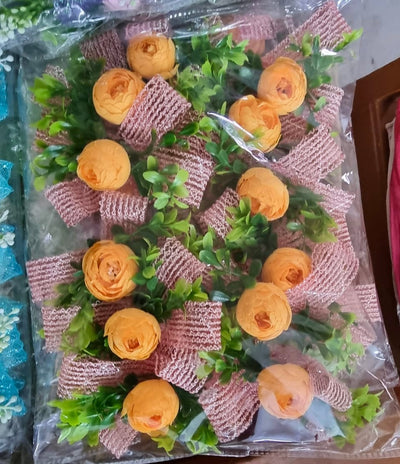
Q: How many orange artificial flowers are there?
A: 12